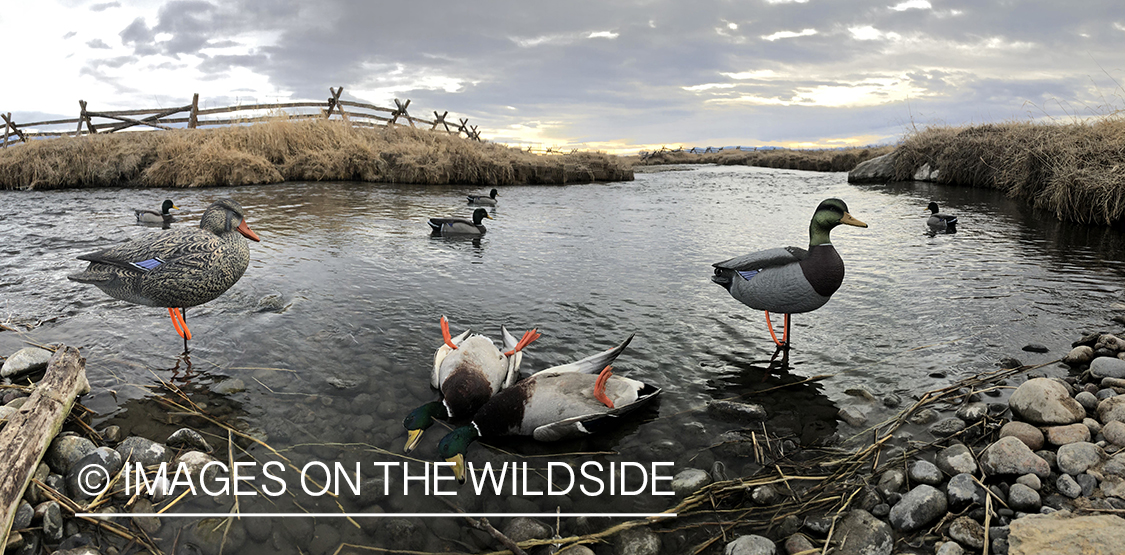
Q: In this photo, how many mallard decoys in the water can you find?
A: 6